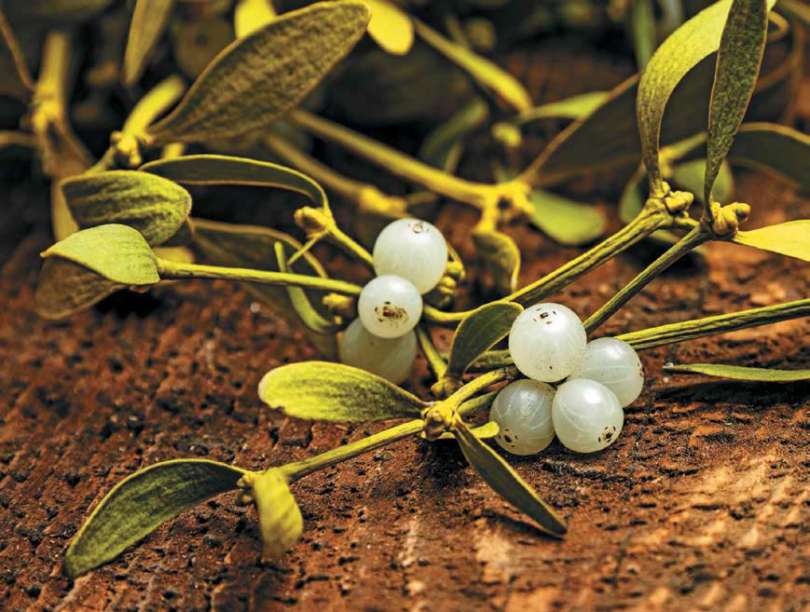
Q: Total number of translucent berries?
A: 7